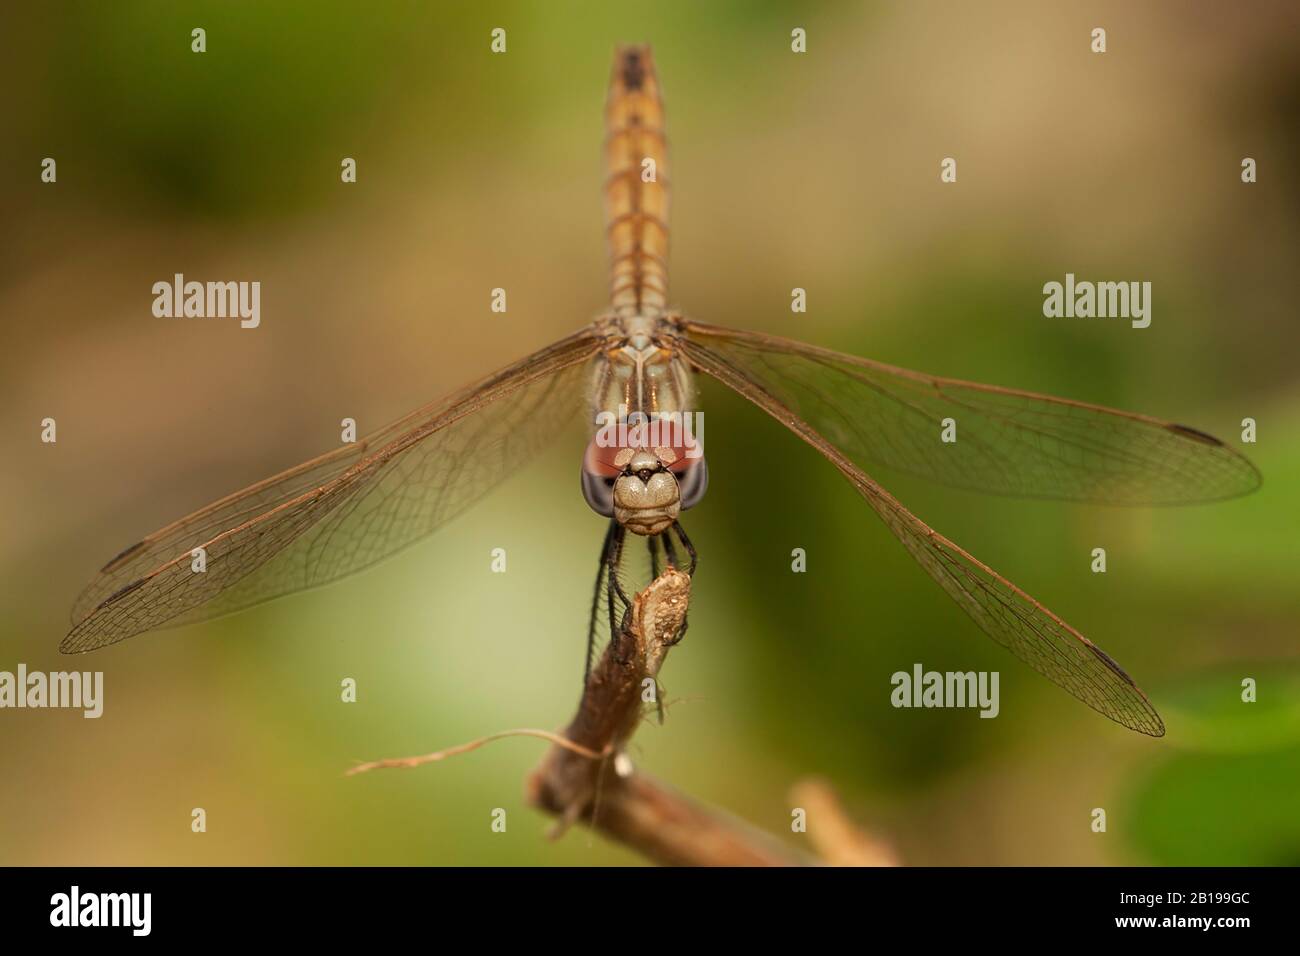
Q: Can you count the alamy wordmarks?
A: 6